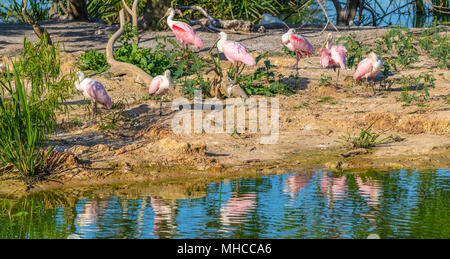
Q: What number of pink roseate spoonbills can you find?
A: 7